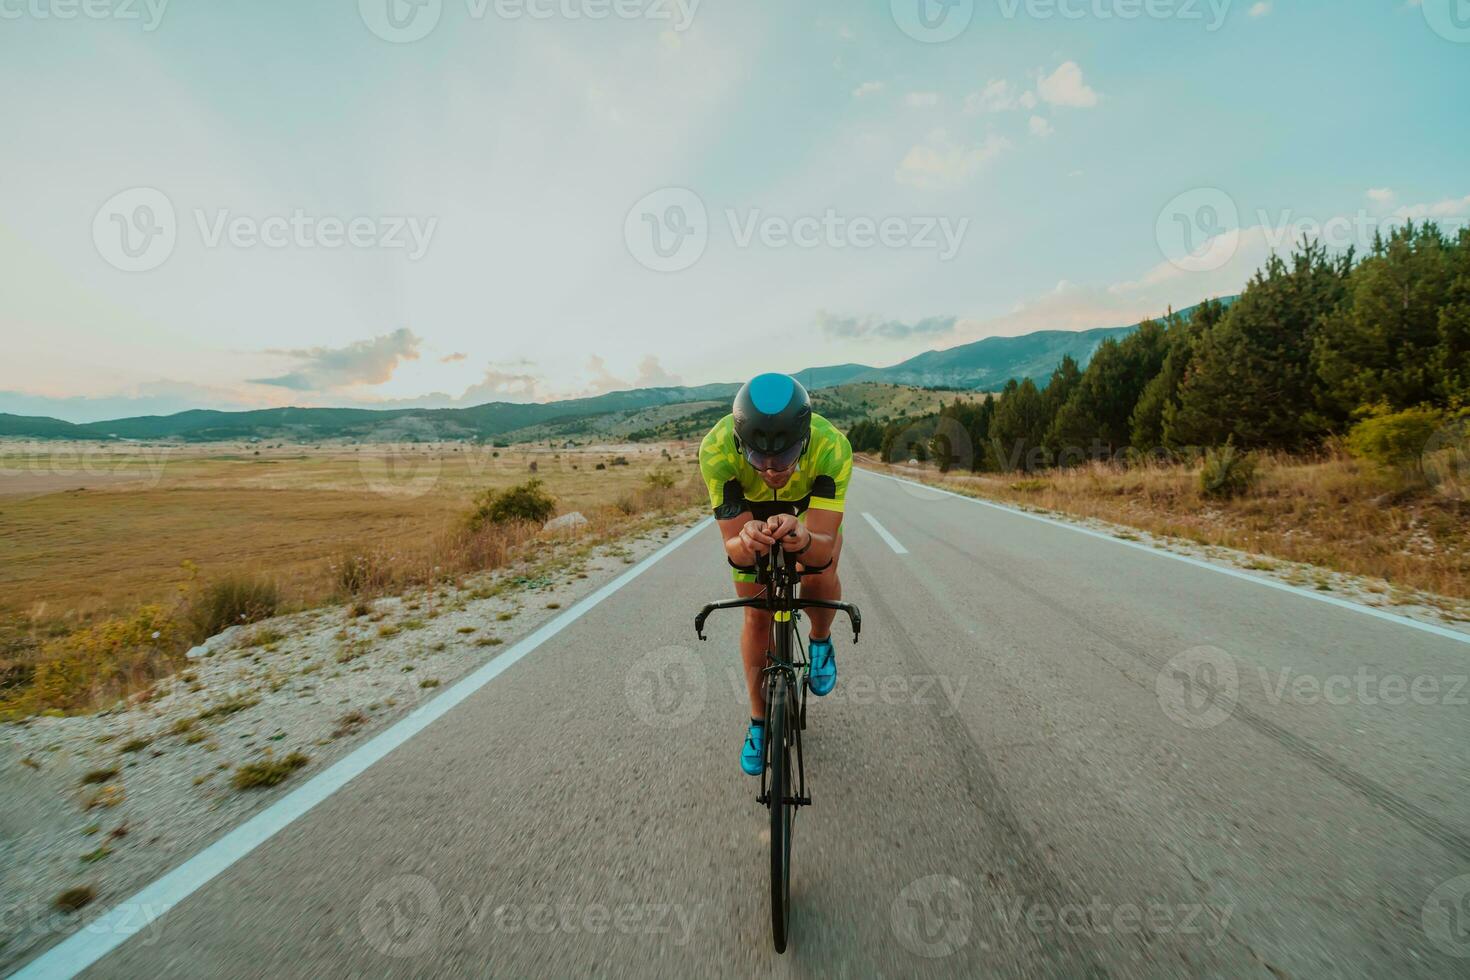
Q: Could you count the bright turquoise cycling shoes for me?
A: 2